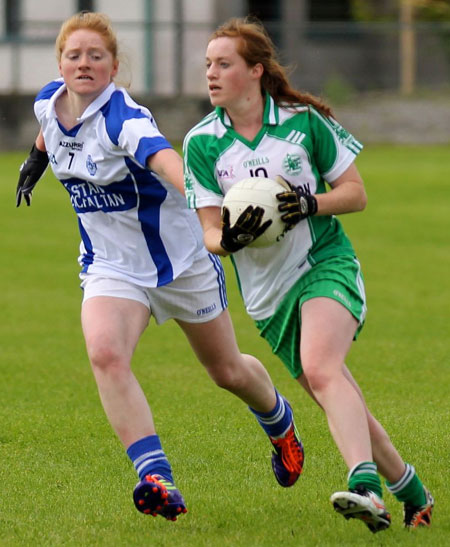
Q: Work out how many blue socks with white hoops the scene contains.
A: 2